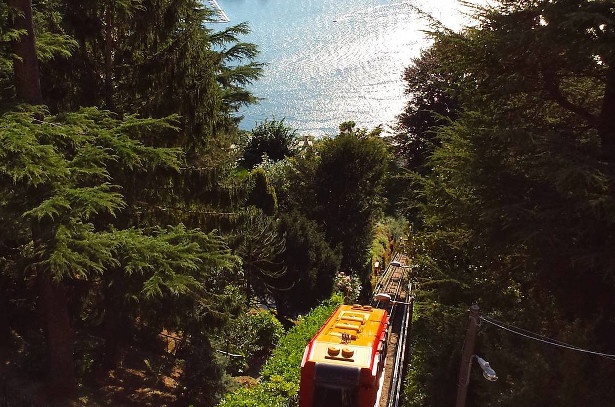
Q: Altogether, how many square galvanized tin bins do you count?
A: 0